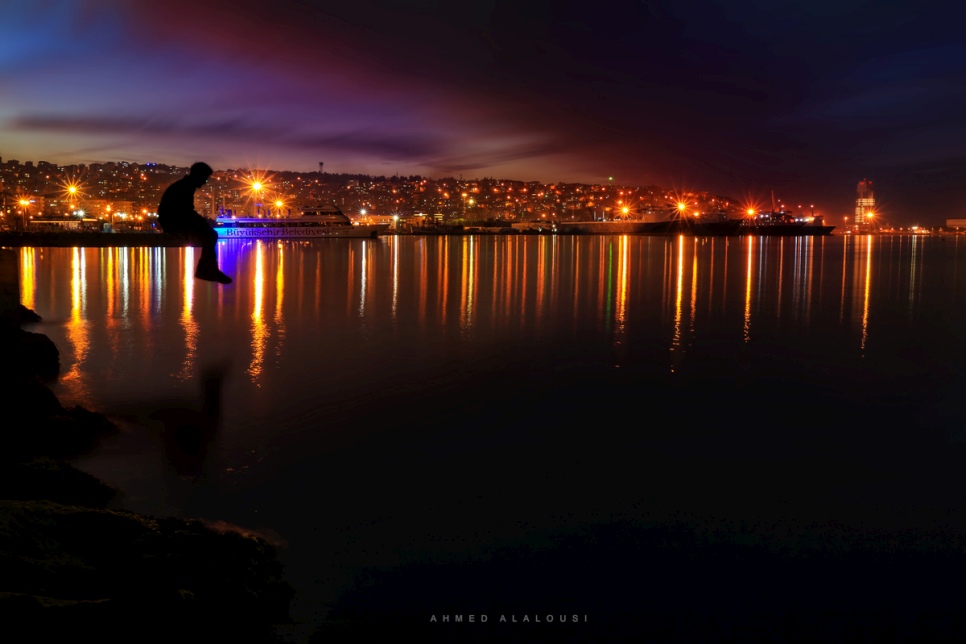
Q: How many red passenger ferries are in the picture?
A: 0